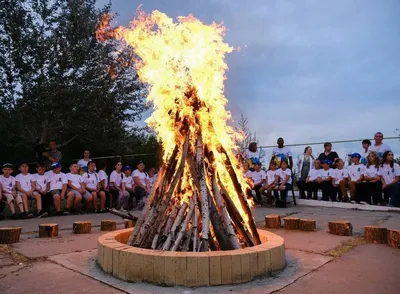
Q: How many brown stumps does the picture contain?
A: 11